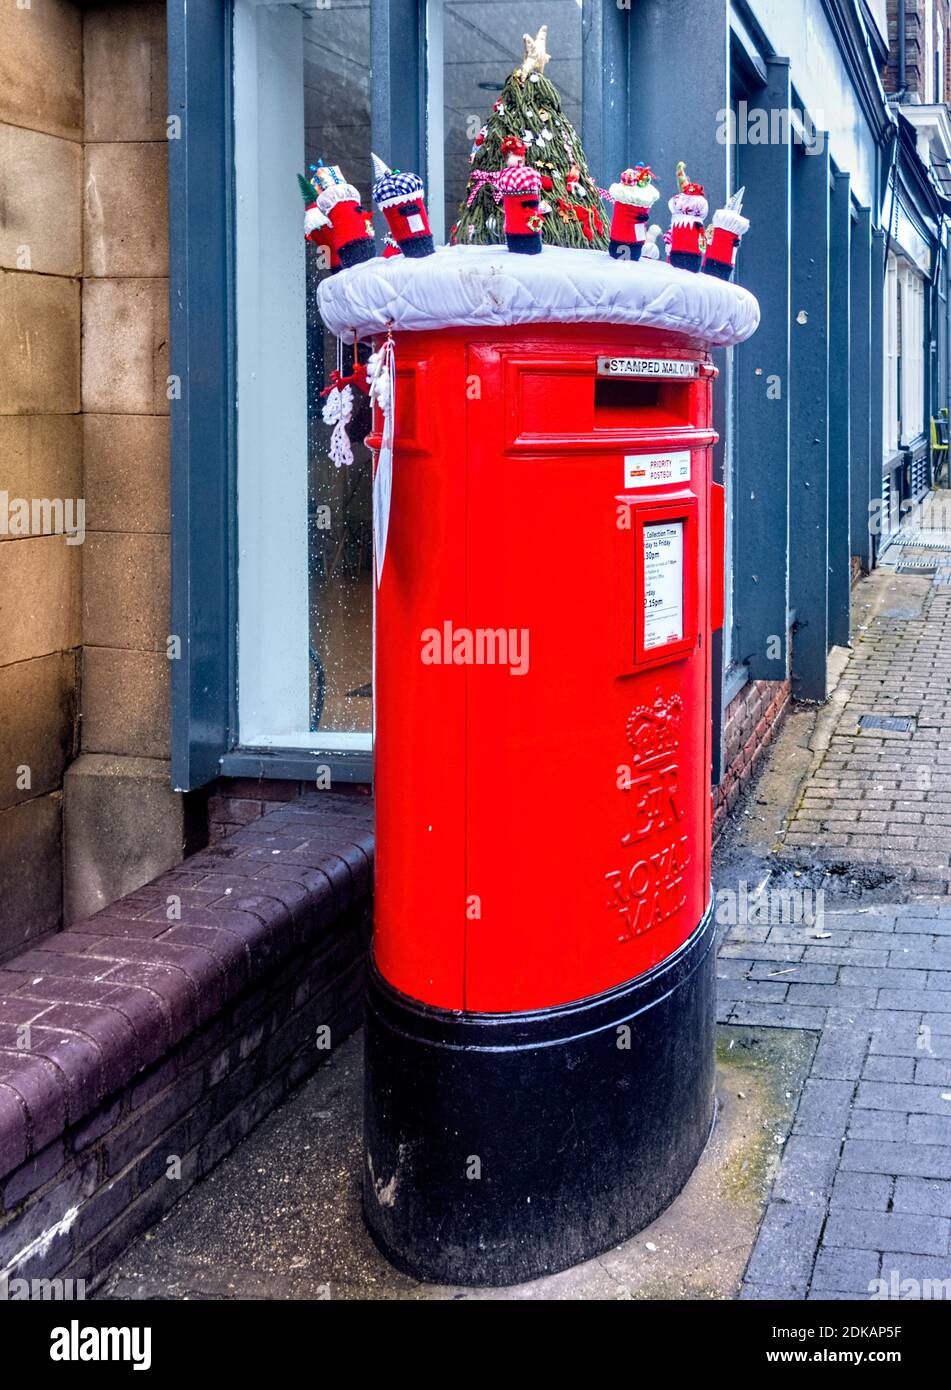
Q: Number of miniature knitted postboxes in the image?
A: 7